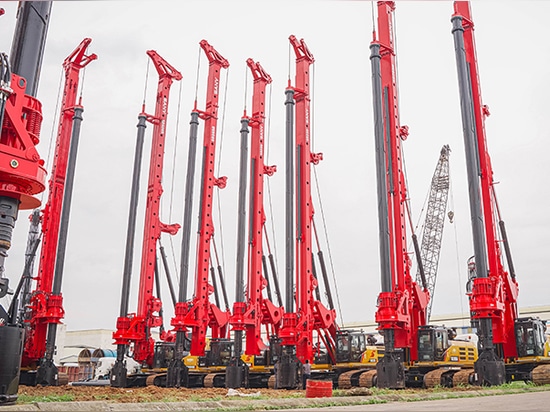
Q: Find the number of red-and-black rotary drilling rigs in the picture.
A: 8